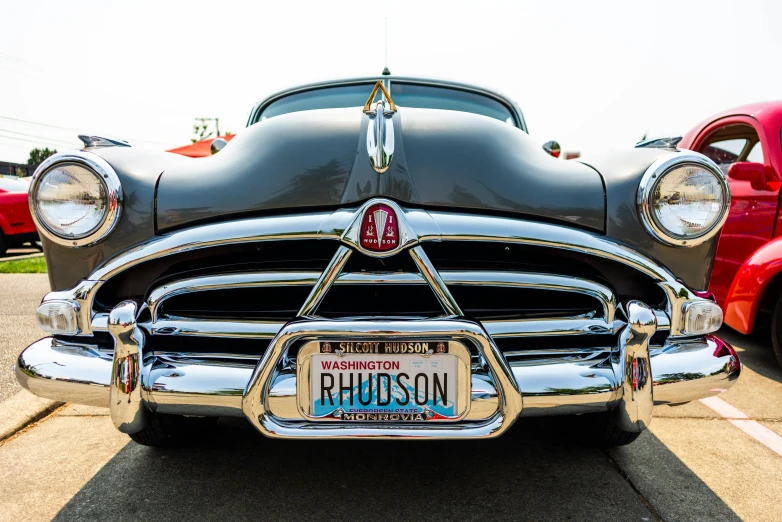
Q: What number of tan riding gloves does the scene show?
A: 0